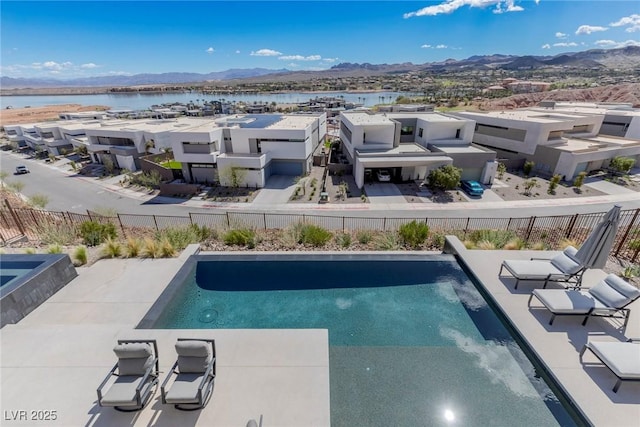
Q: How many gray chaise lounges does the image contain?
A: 3